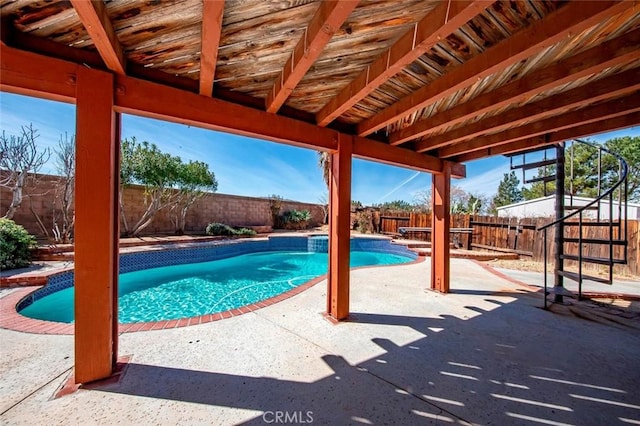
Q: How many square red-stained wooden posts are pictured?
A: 3